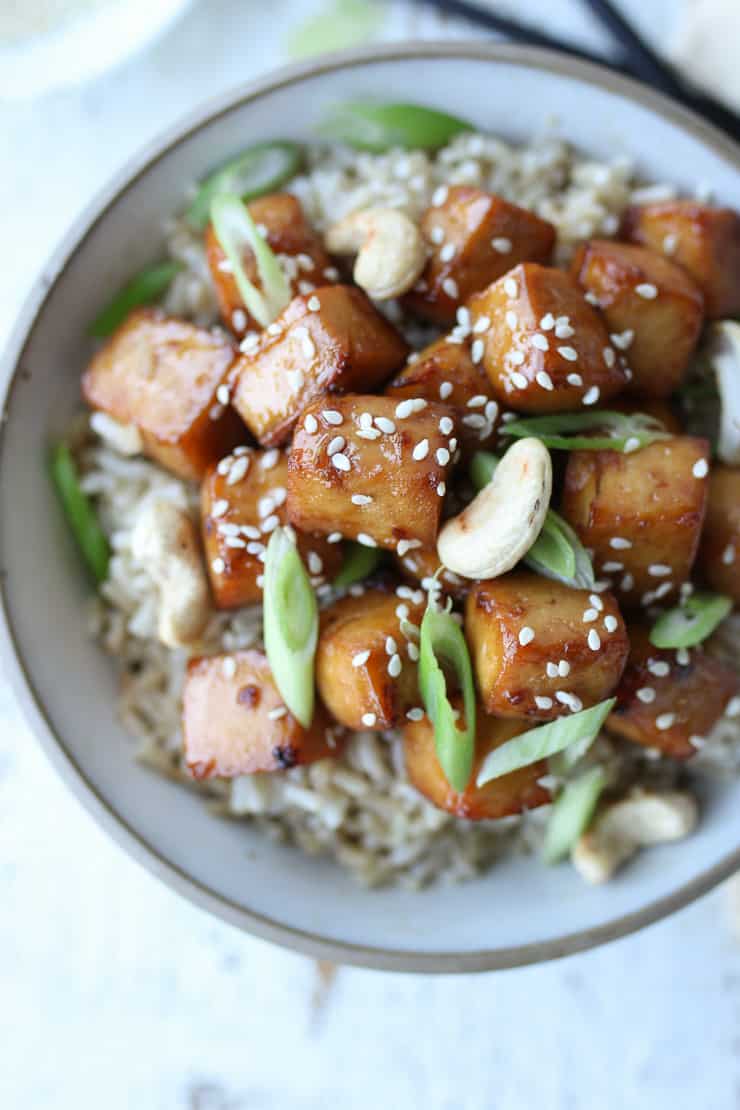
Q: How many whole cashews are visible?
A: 4